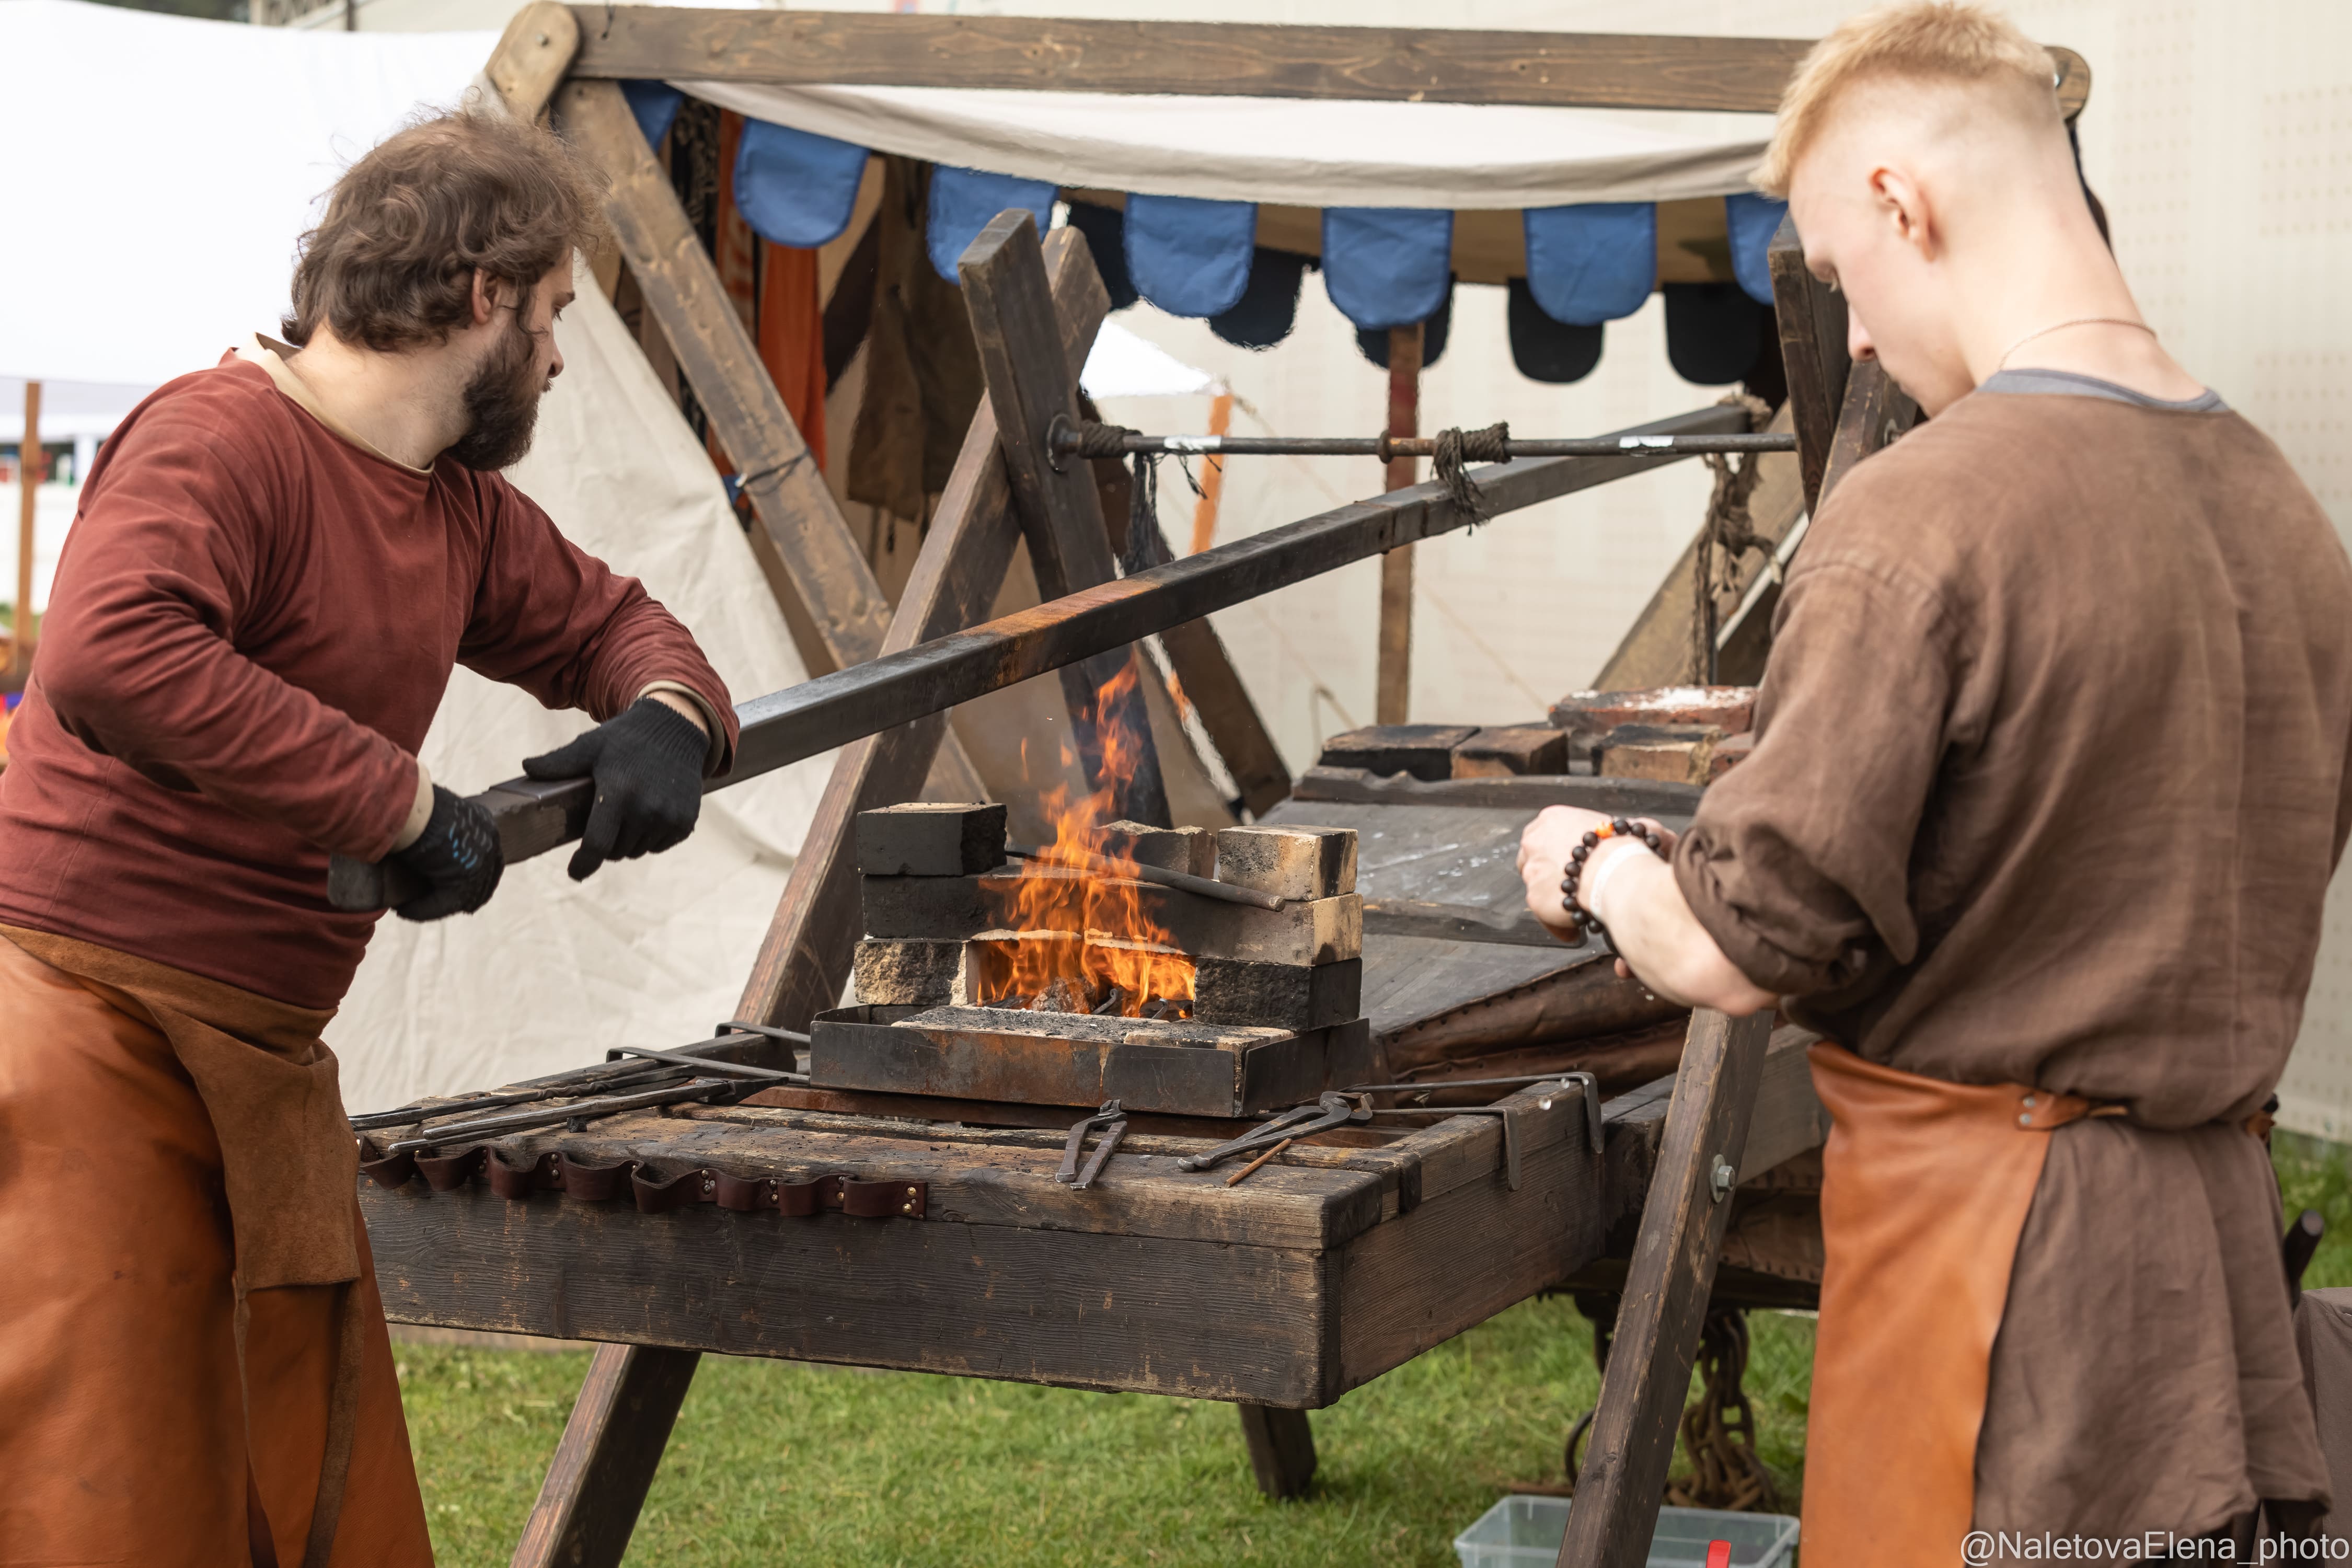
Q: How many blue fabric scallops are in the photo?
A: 7